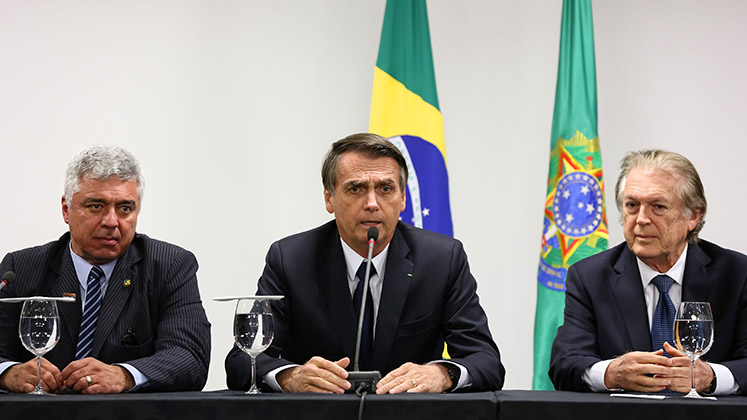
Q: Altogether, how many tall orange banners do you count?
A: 0